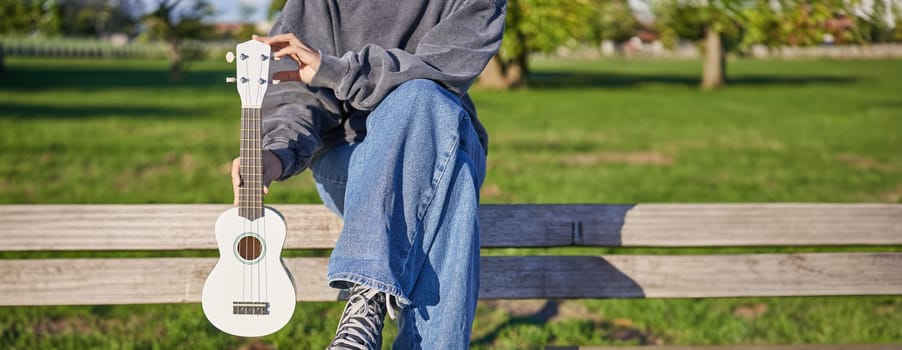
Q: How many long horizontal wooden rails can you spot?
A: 2